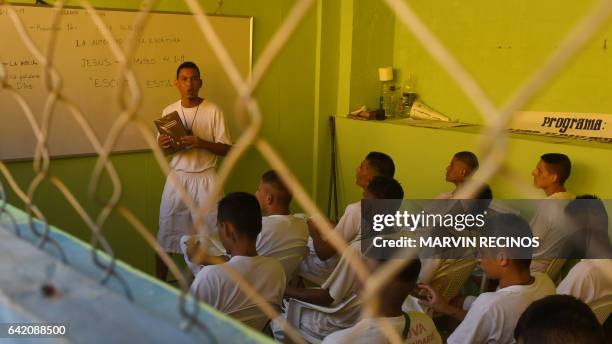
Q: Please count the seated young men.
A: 11